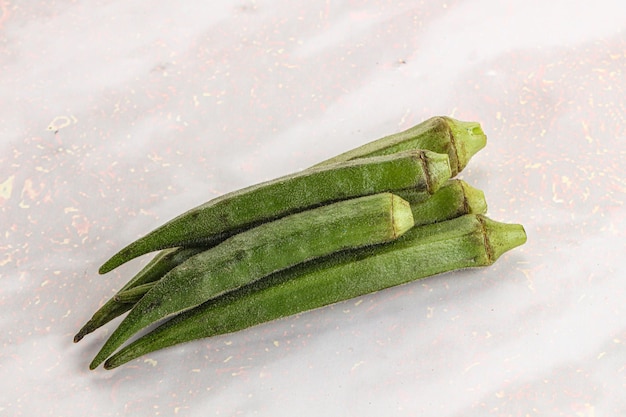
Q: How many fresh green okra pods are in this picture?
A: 5